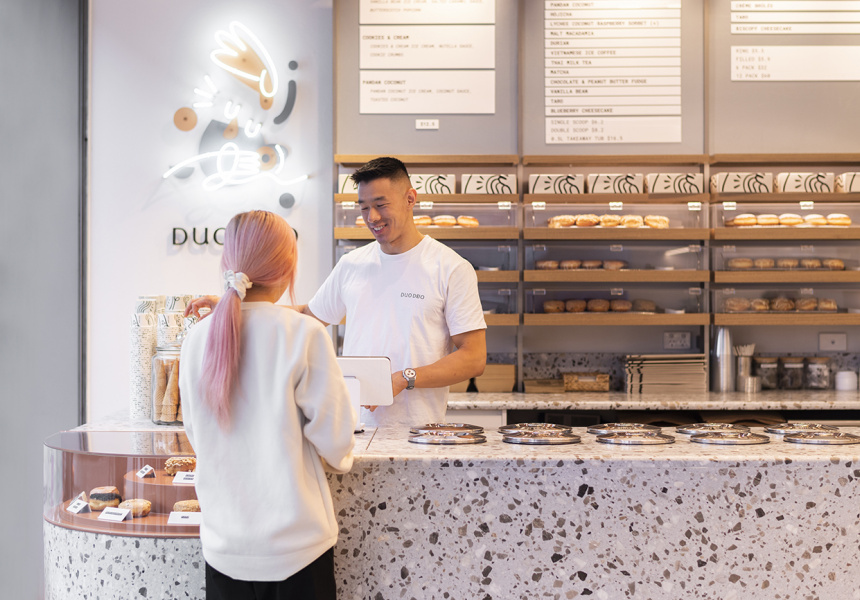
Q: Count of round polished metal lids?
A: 10